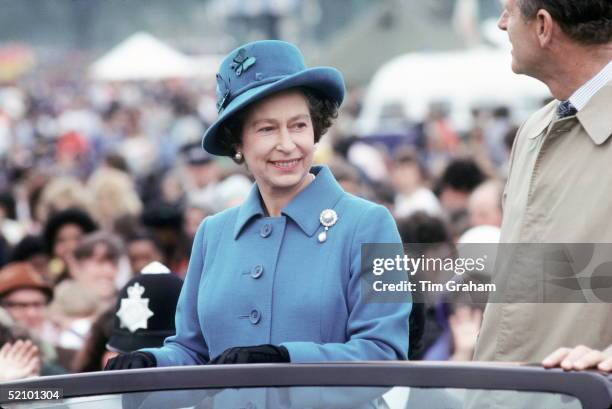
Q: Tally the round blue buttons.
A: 3